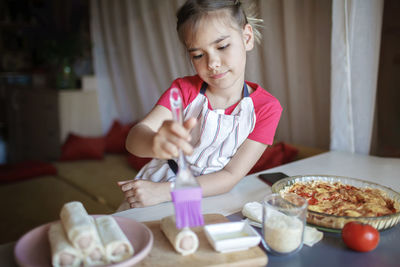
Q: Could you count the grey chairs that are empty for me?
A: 0